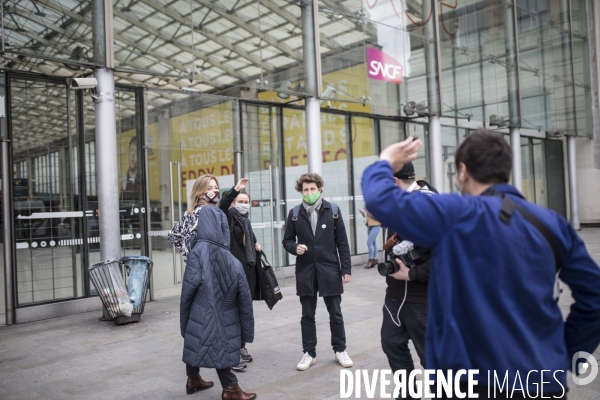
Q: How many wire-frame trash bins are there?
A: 2